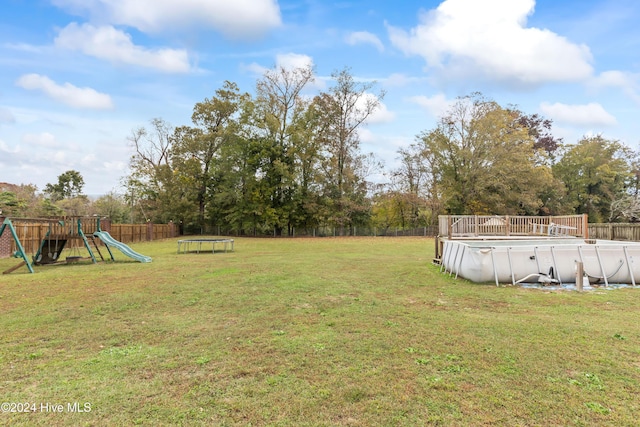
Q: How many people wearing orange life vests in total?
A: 0